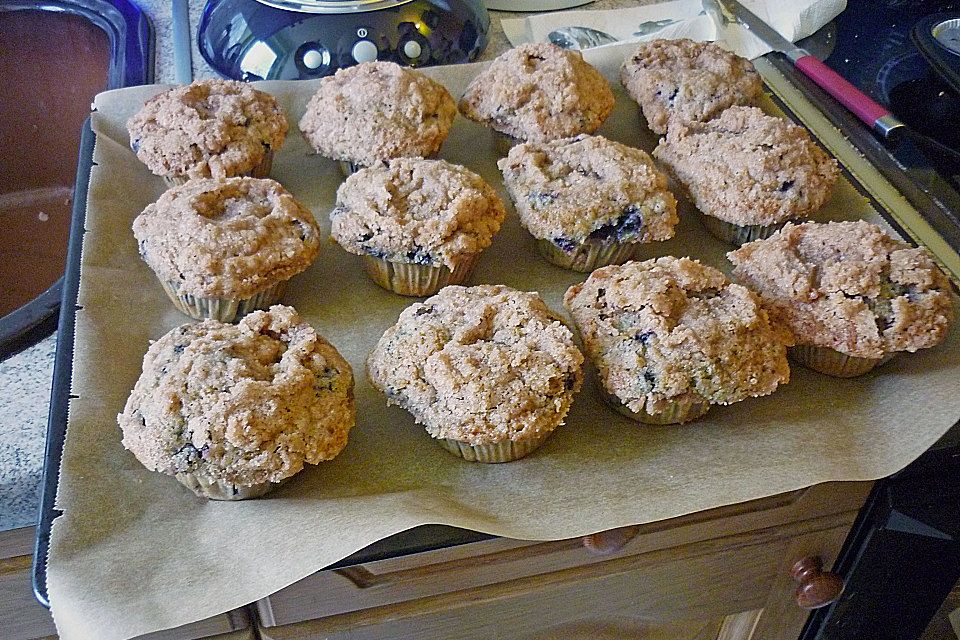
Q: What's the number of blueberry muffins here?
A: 12